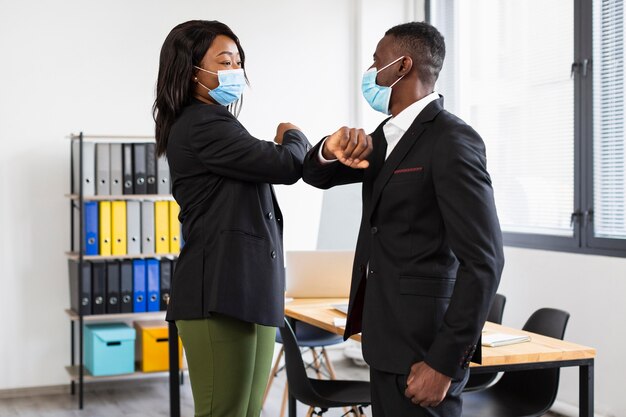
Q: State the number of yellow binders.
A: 4